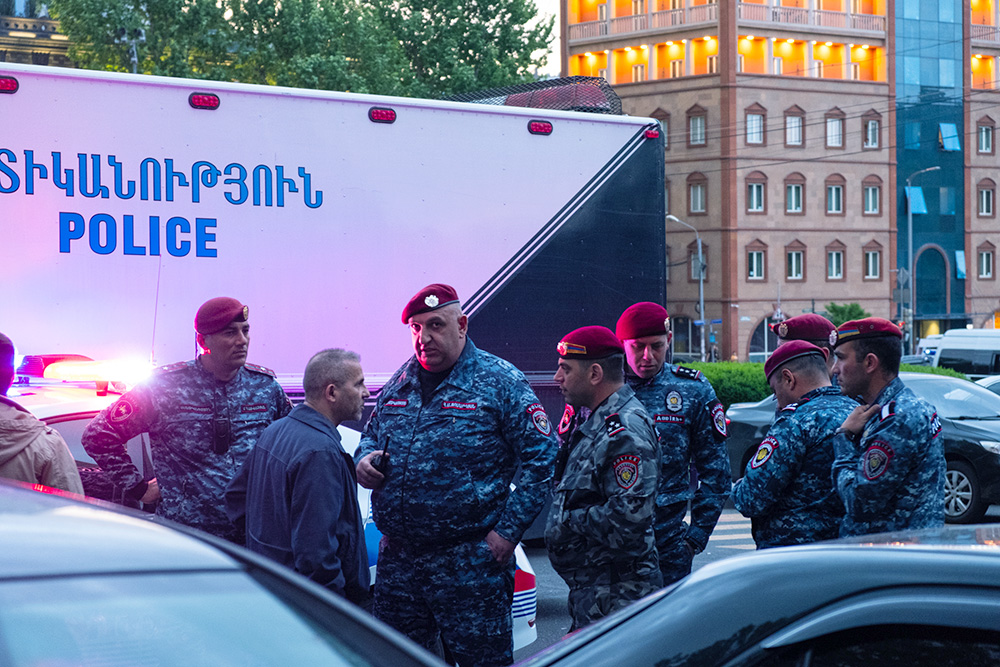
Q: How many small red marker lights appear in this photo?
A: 5